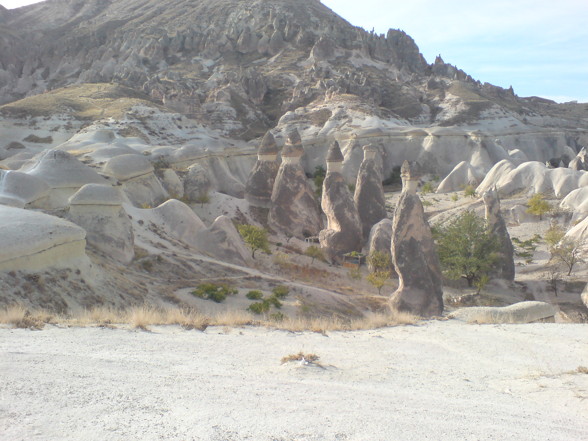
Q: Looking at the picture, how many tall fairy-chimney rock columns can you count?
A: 6